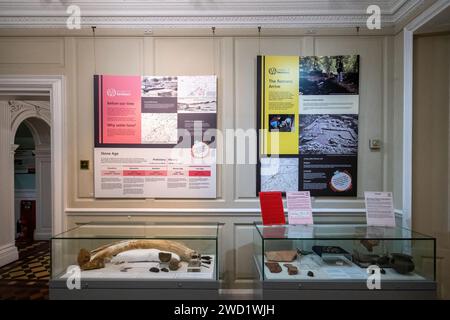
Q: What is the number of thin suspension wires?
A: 4